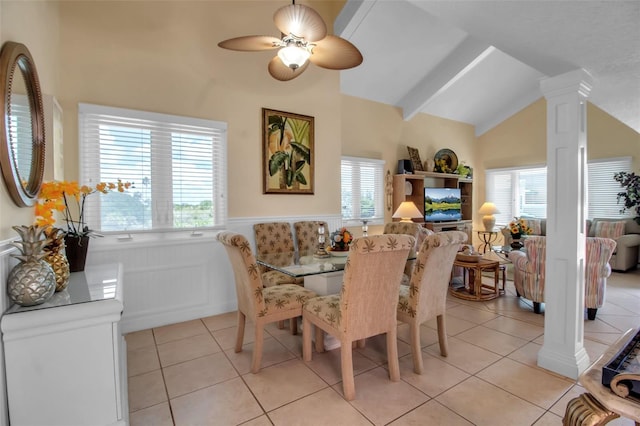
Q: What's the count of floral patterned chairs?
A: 6